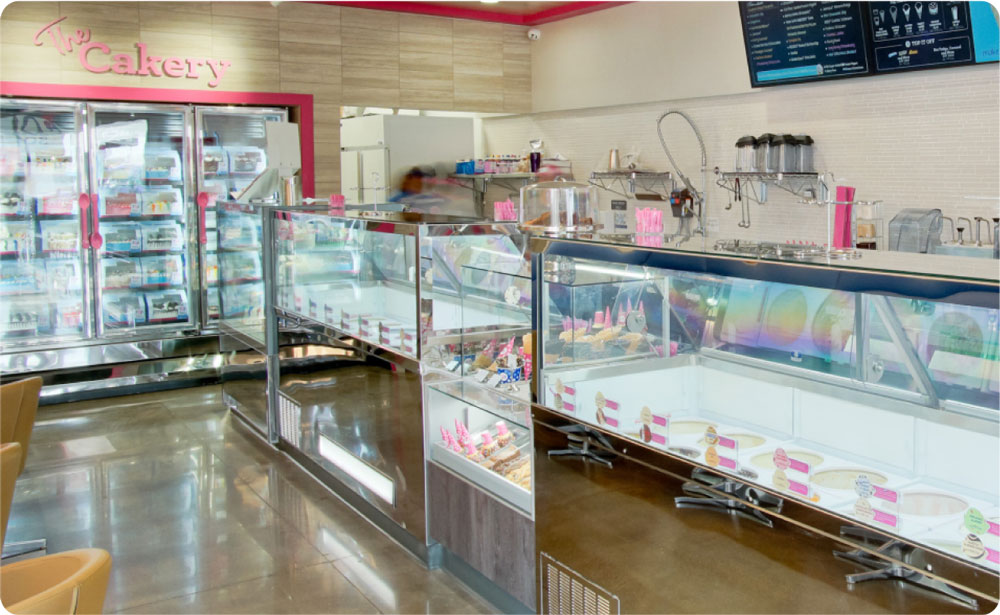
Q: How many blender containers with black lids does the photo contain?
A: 4